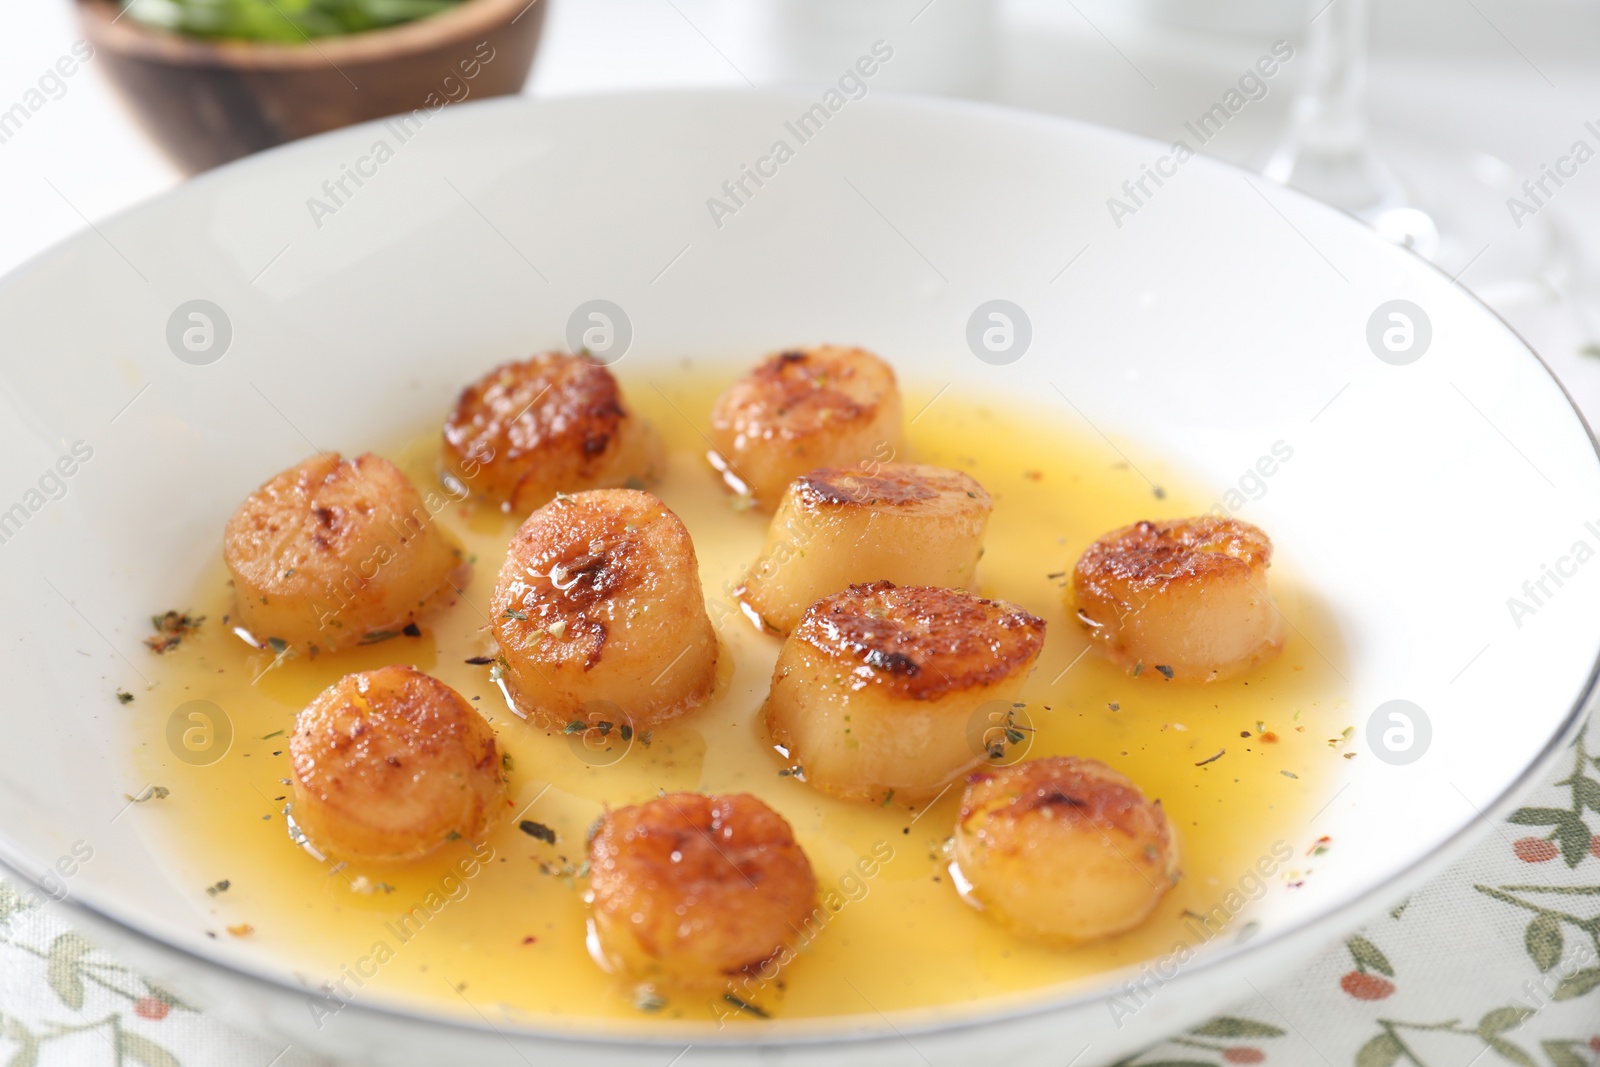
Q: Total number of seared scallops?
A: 10